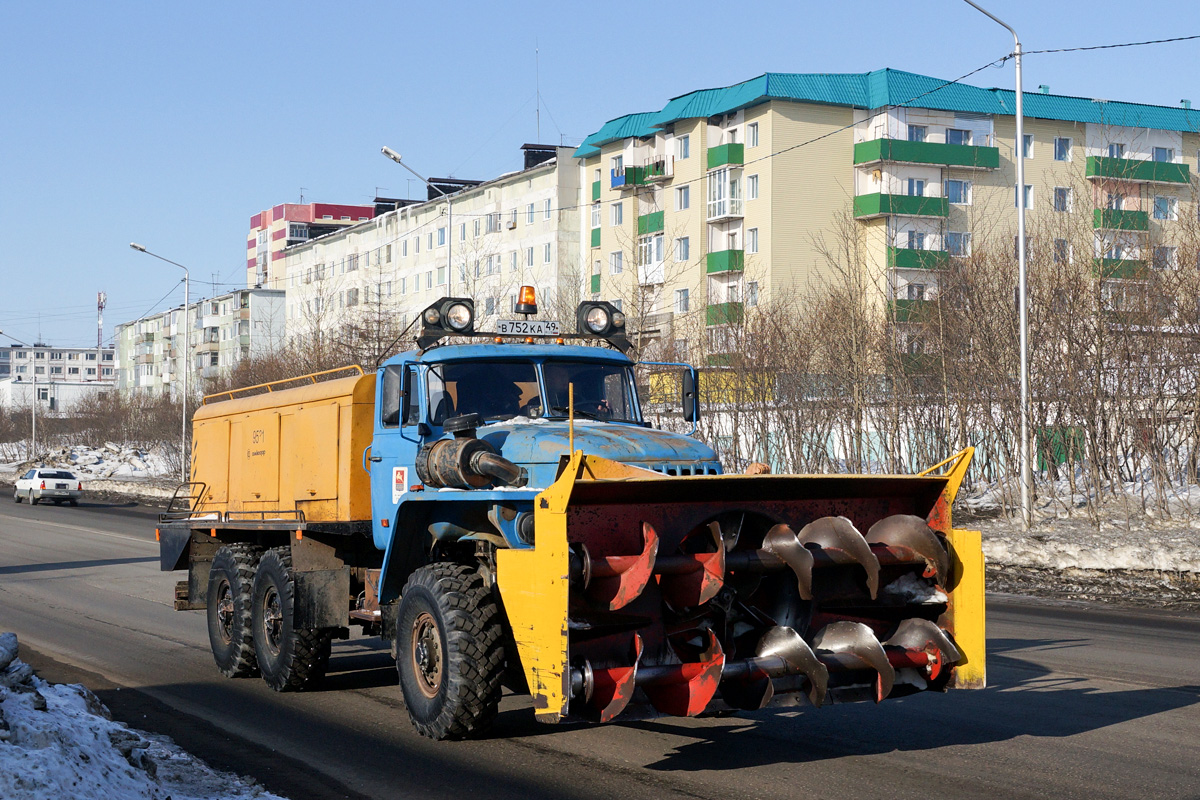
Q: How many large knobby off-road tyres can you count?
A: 3